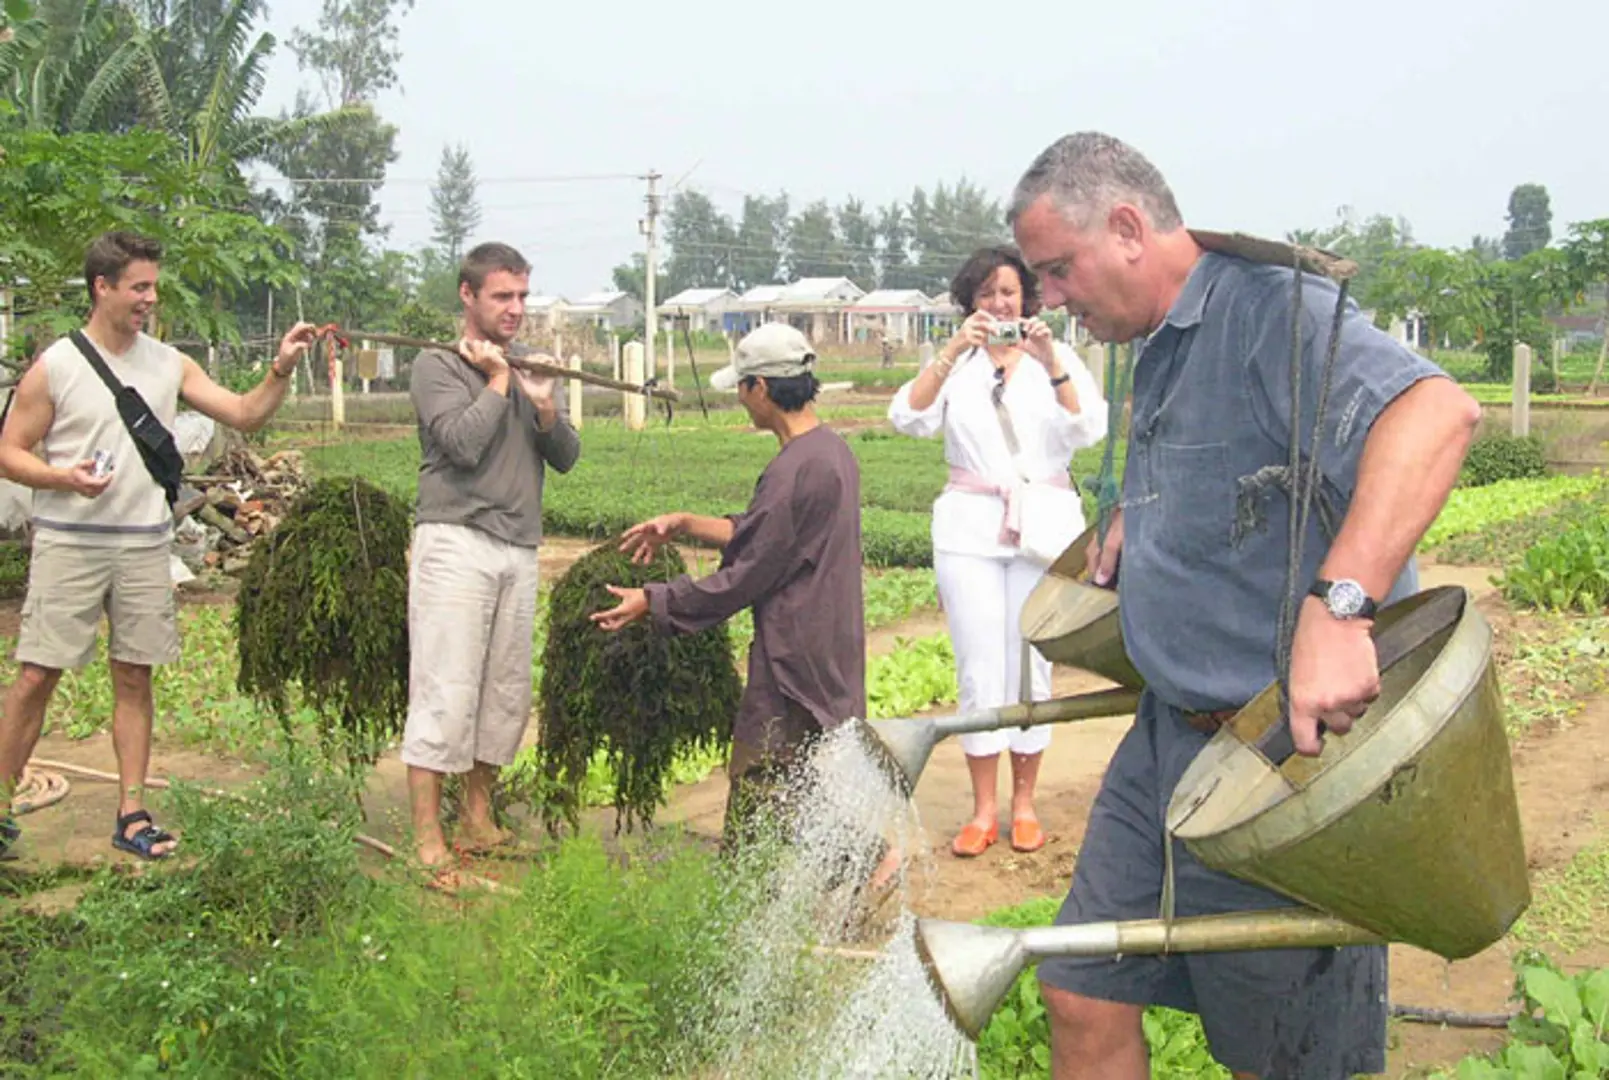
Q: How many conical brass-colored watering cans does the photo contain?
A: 2